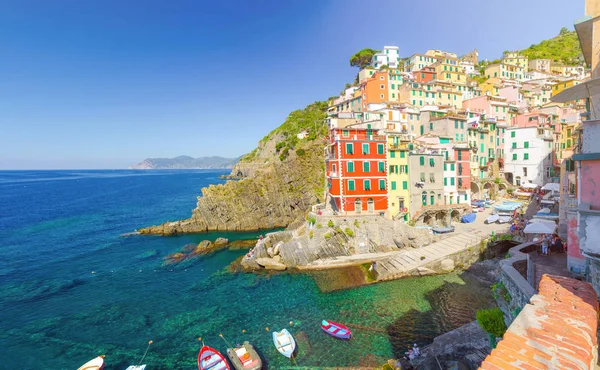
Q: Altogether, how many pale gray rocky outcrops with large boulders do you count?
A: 1